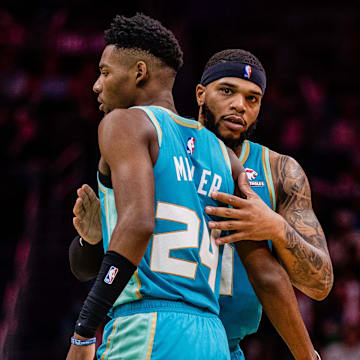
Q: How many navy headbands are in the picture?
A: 1